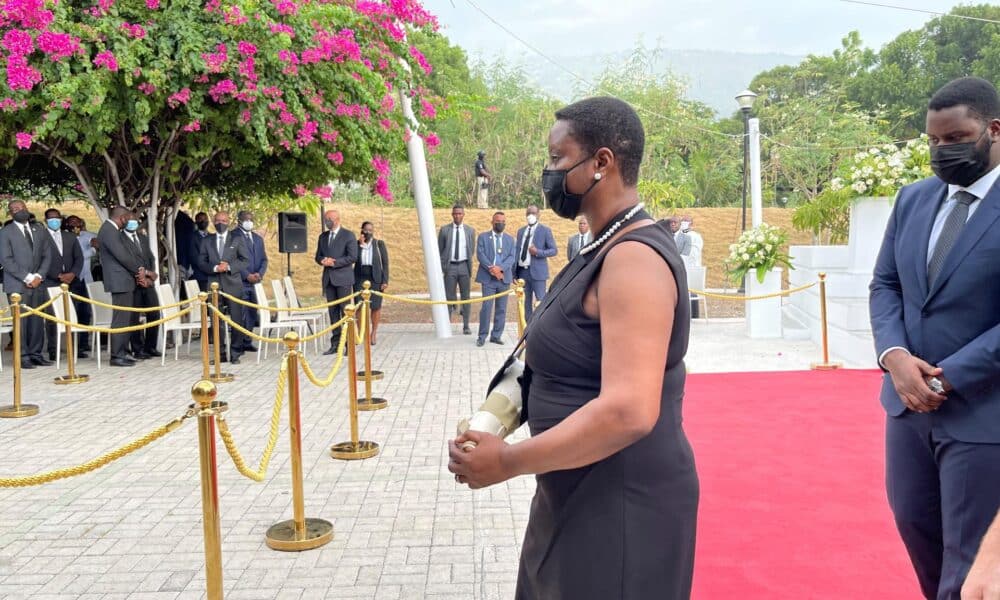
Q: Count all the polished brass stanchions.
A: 11